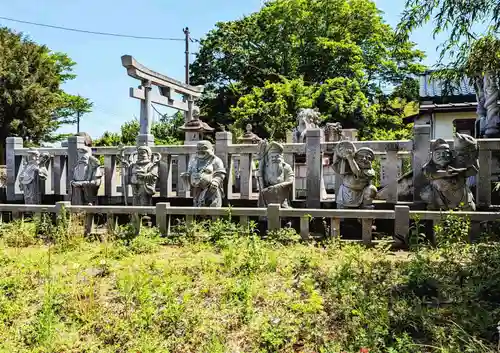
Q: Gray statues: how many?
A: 7